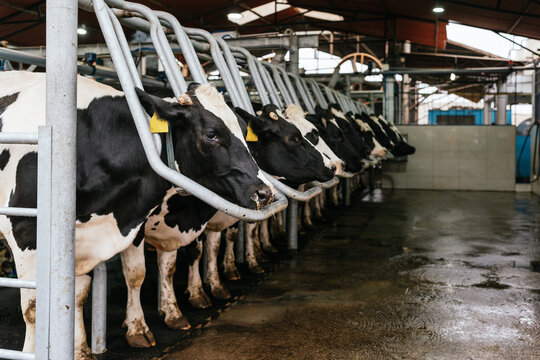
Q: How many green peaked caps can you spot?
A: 0